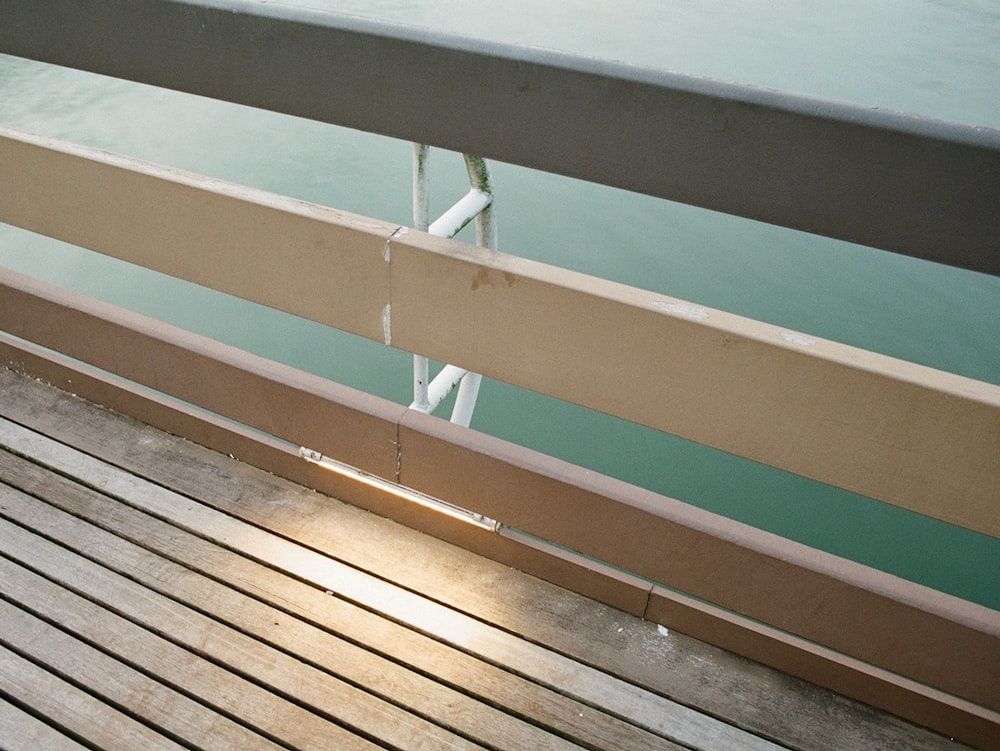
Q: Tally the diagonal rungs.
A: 2